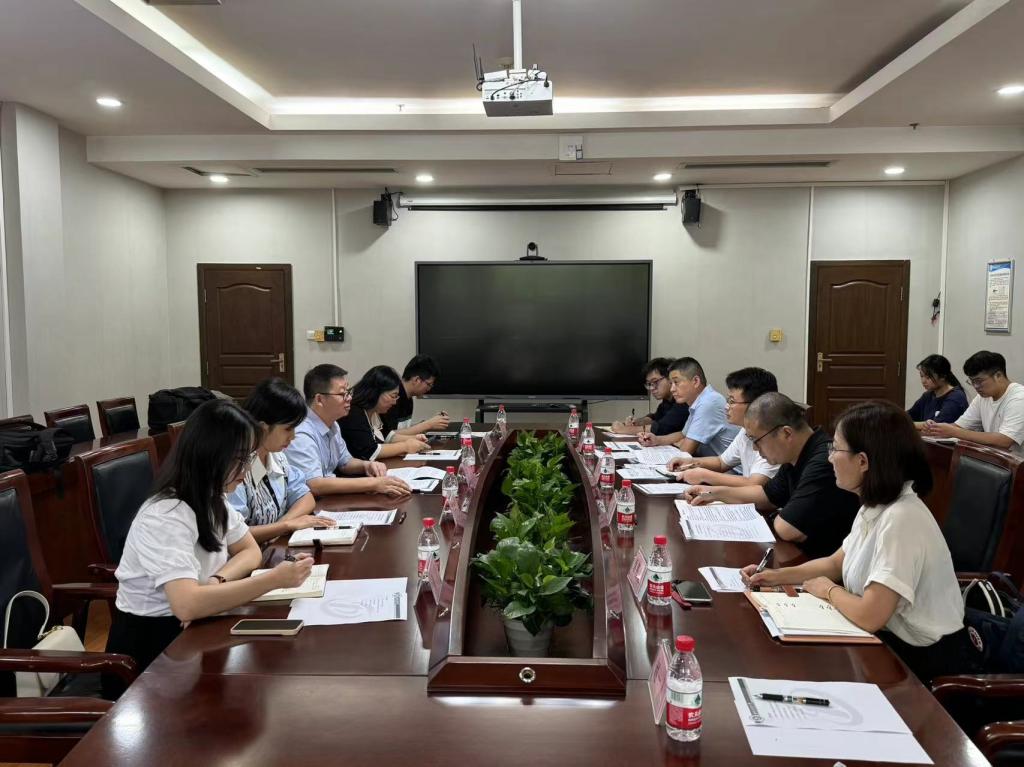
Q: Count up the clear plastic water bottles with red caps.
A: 11